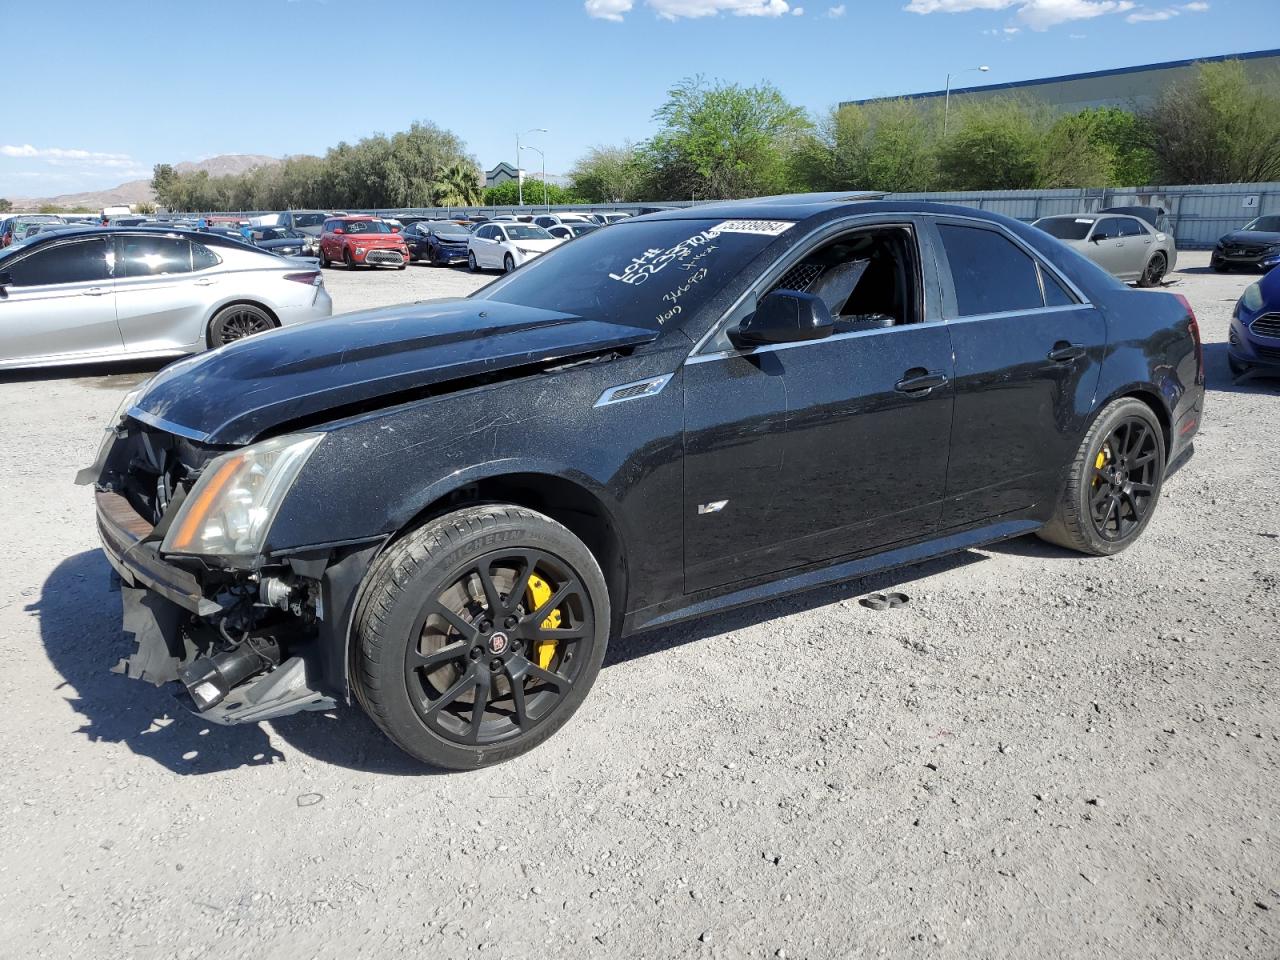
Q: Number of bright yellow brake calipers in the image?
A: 2